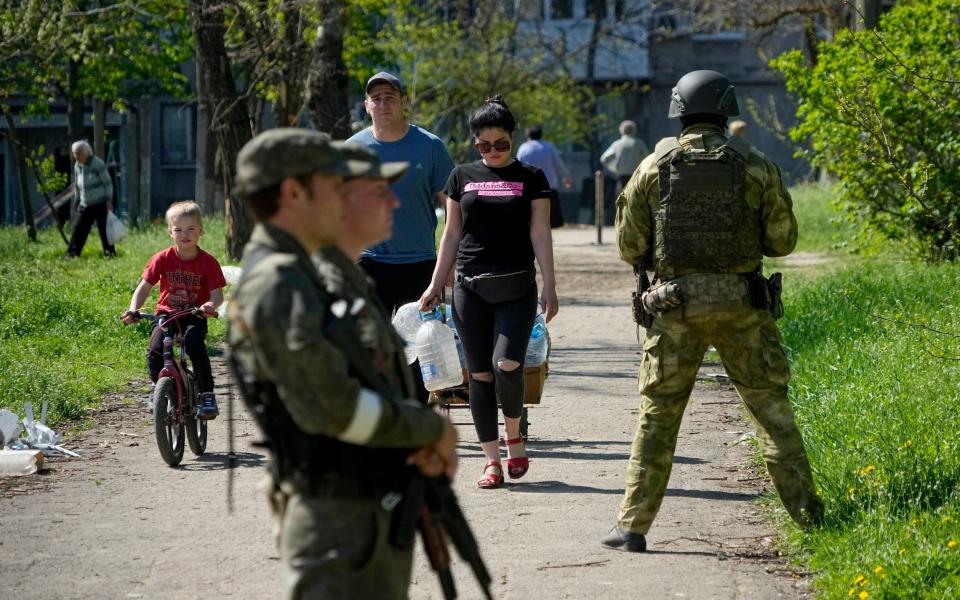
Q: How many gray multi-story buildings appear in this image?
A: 1